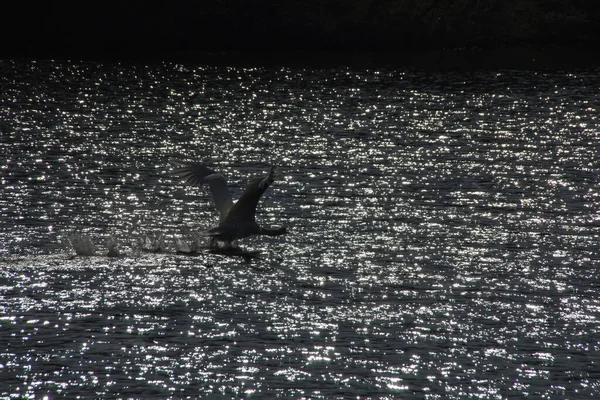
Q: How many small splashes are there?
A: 4